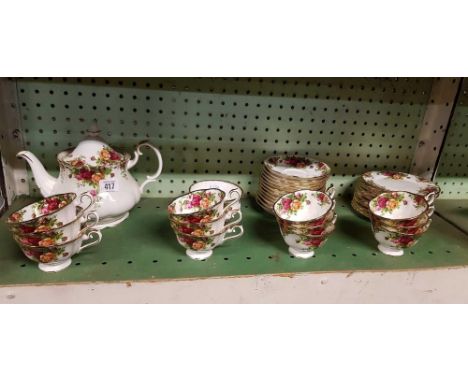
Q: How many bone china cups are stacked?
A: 12